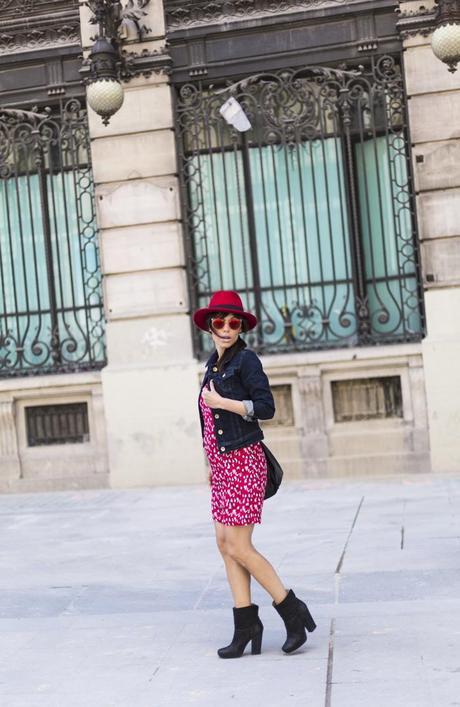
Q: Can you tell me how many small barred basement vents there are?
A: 3